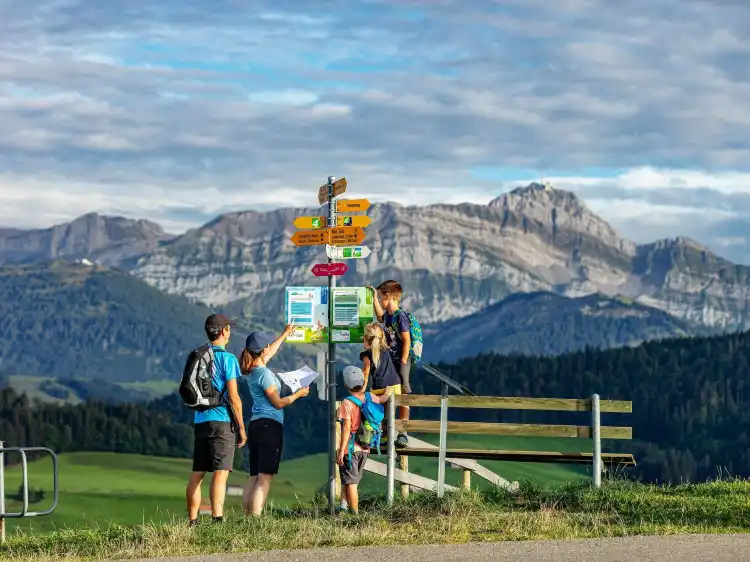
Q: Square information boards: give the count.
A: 2